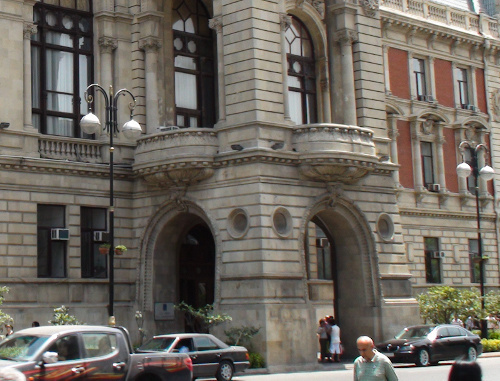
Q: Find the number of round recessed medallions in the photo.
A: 3